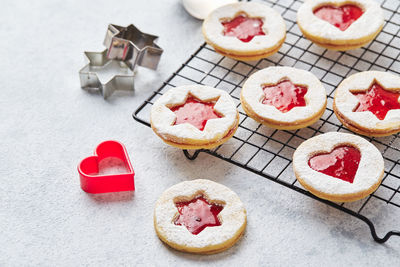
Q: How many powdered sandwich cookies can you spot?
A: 7